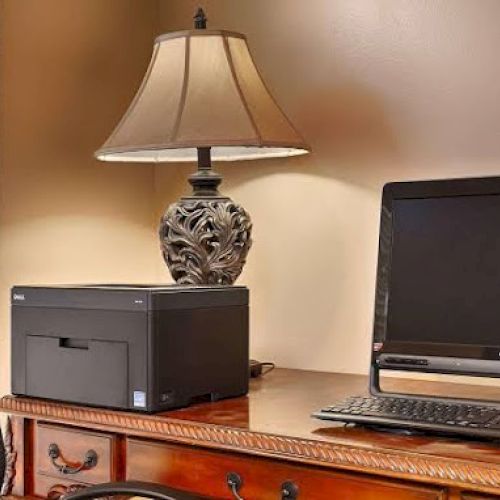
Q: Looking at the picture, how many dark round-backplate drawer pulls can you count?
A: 2